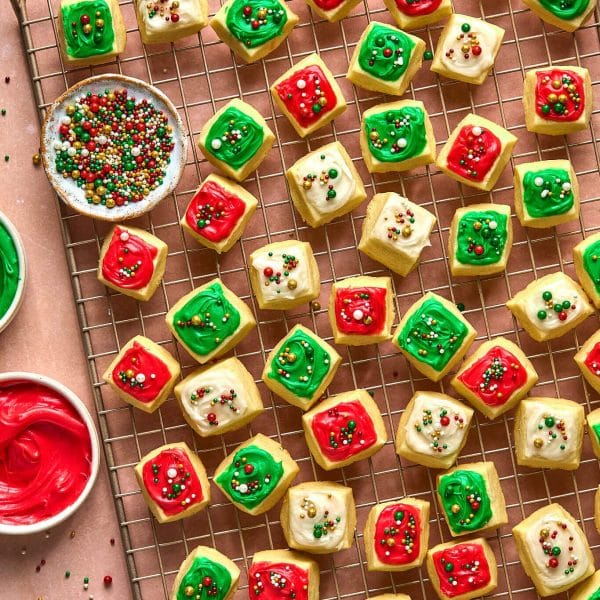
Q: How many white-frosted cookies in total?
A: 11